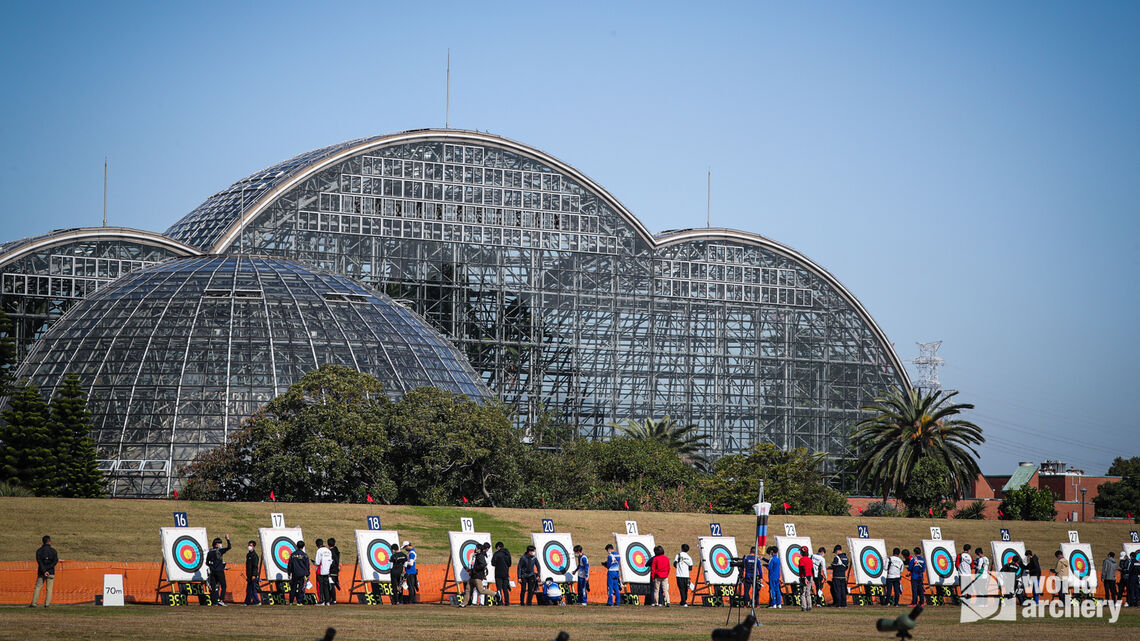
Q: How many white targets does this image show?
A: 13